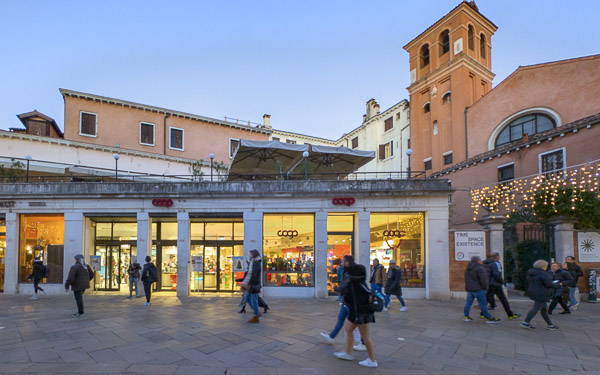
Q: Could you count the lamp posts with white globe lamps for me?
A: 5